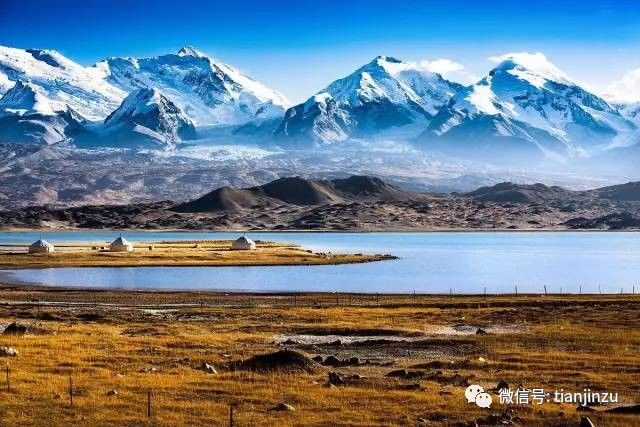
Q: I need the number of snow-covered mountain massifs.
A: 3